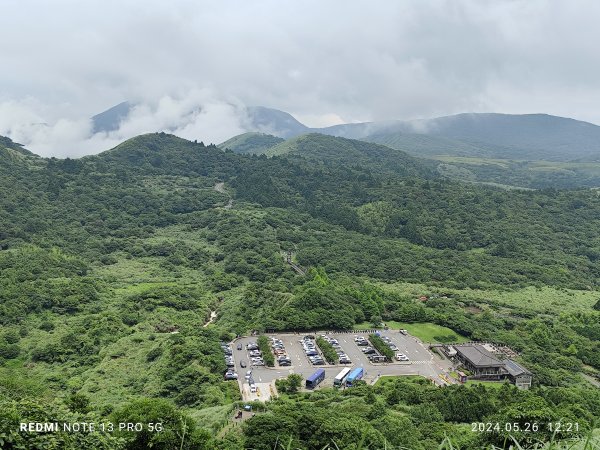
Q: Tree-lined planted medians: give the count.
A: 3